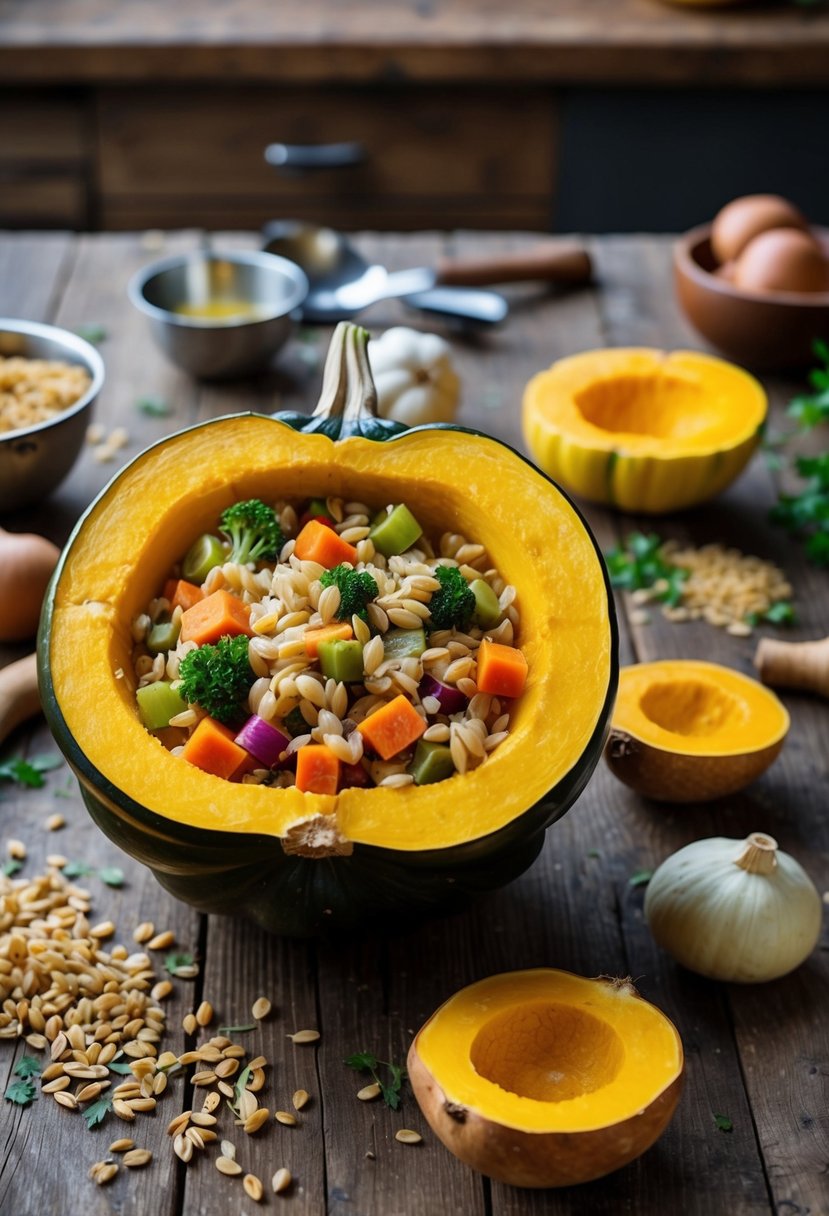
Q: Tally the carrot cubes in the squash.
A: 8